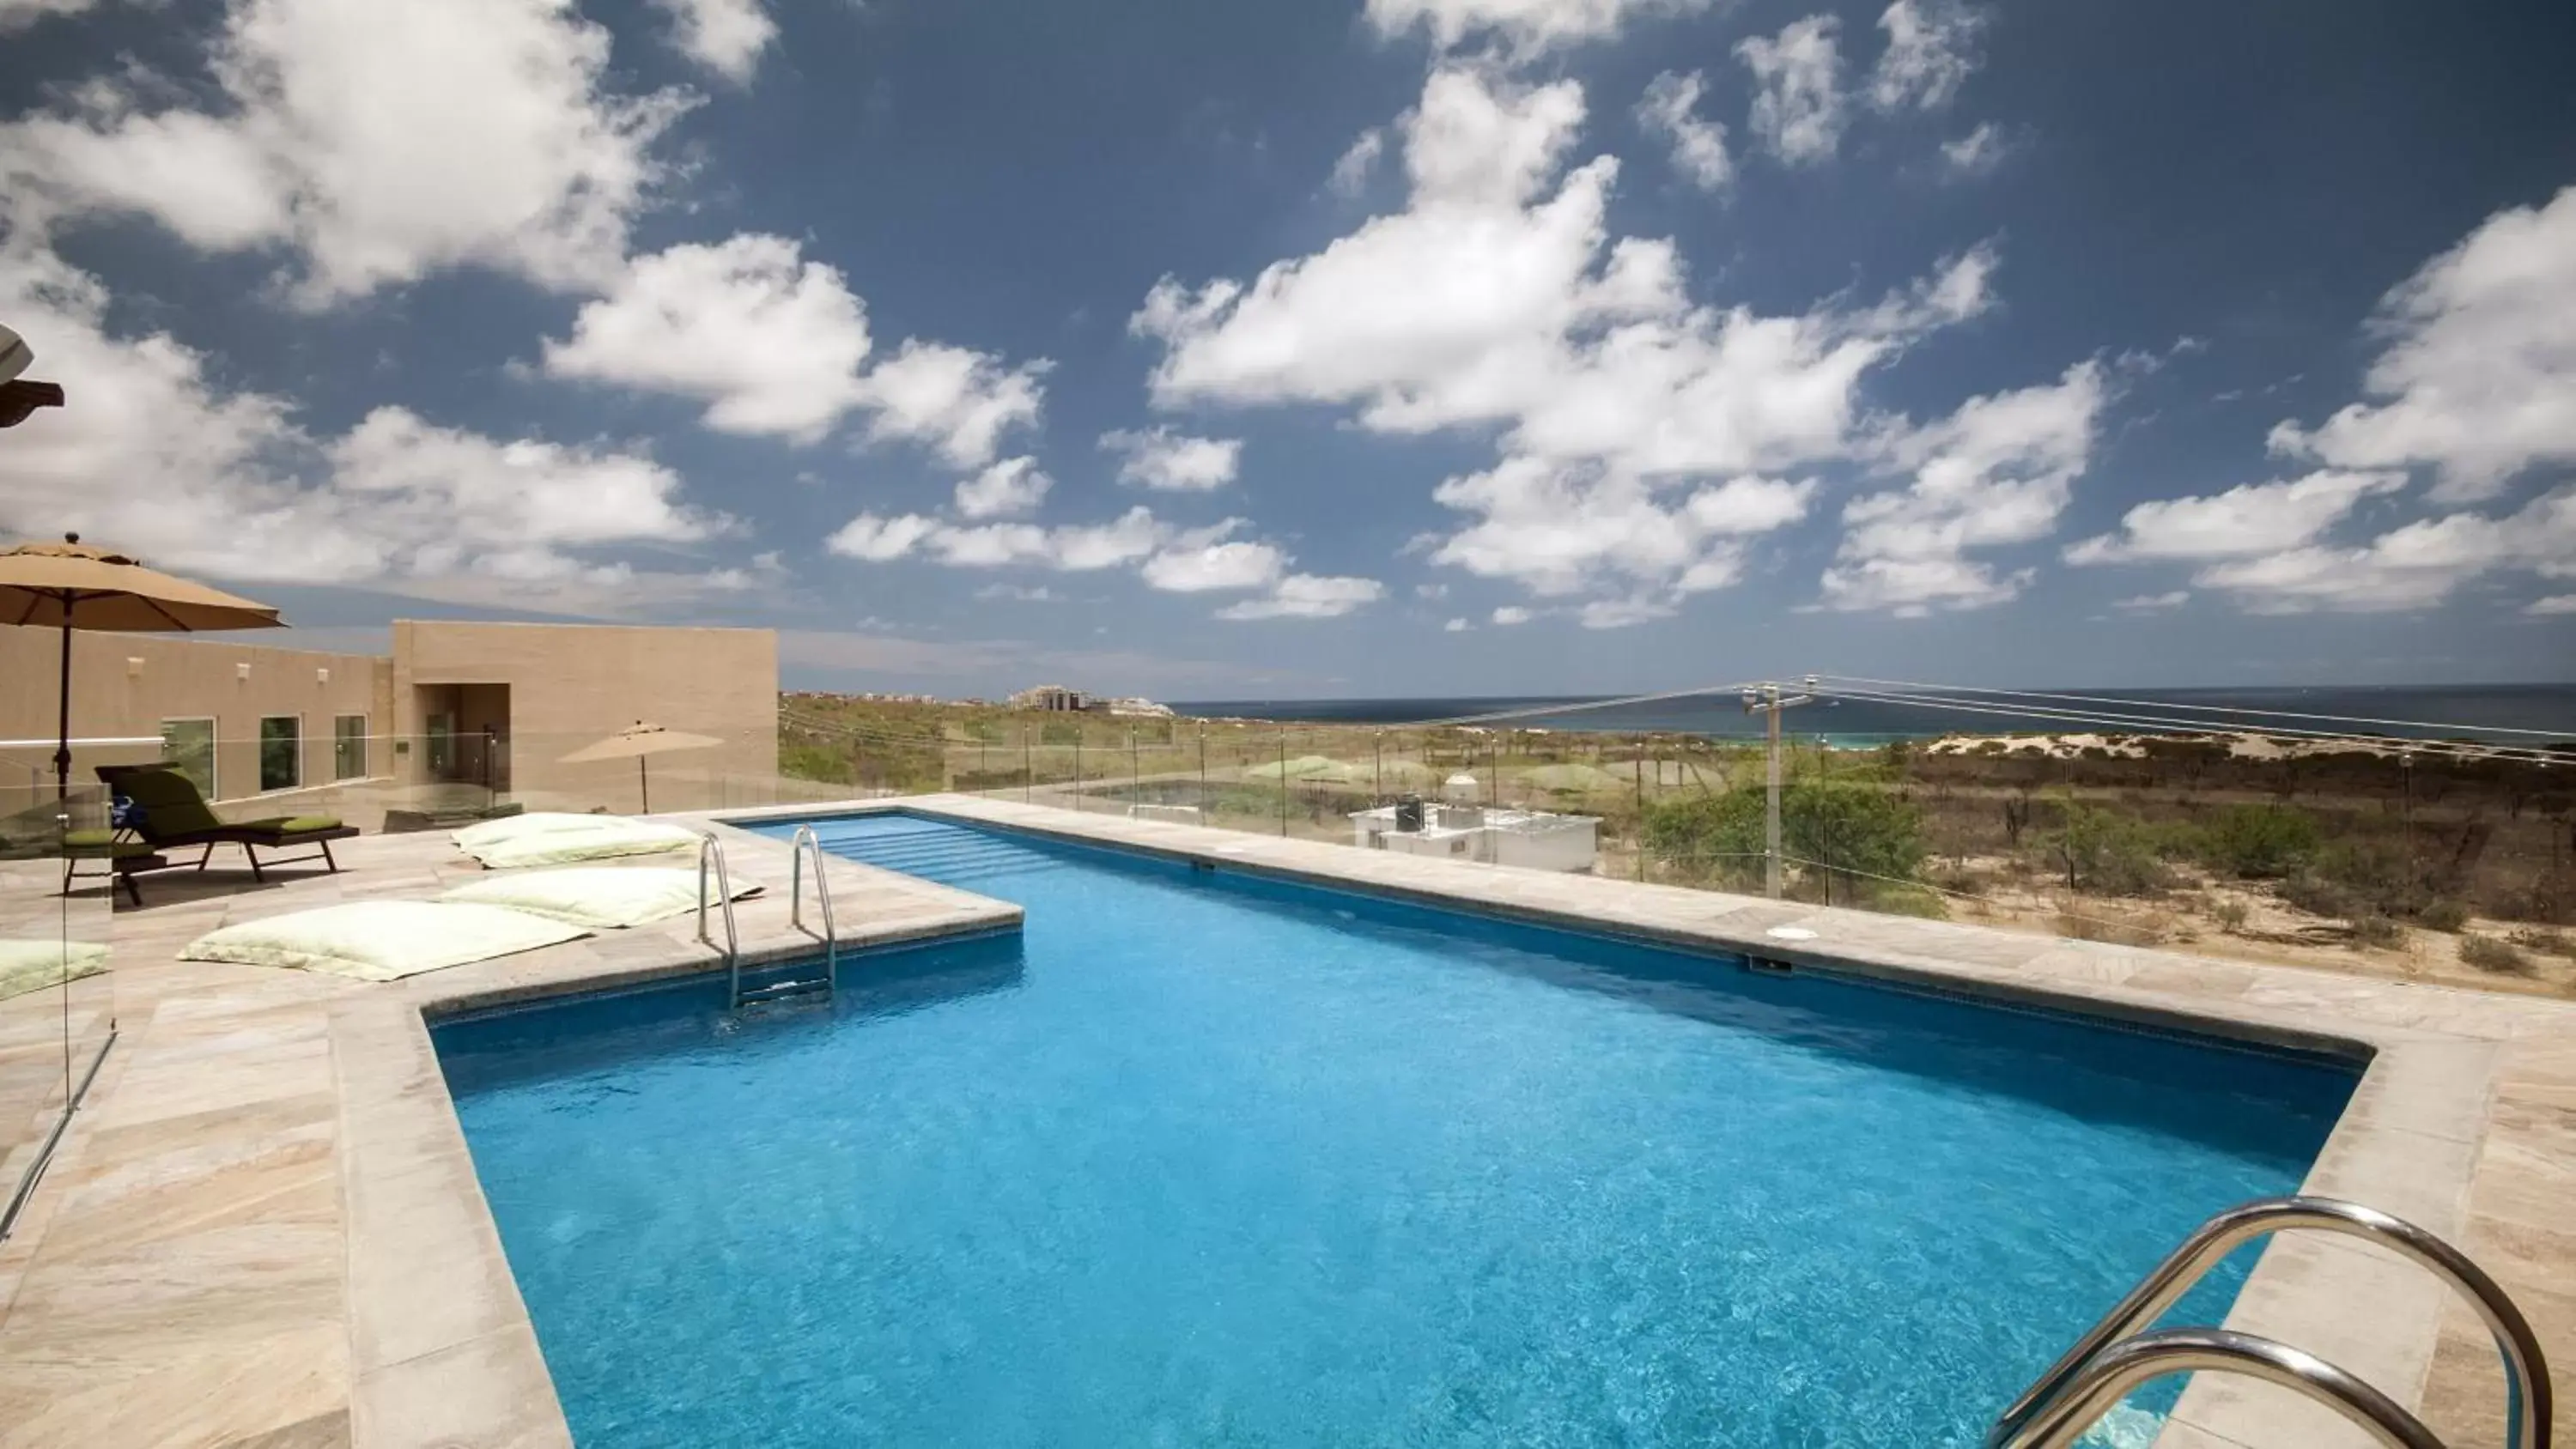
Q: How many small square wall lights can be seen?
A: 3